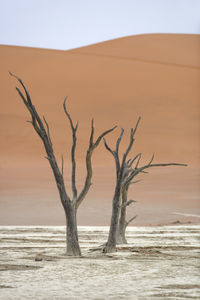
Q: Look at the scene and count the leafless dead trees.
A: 3